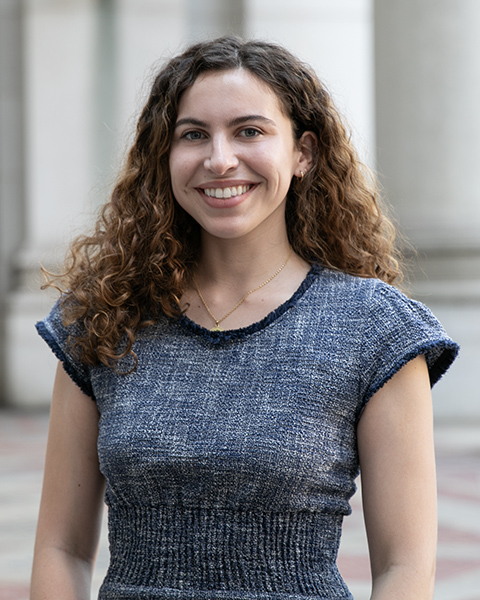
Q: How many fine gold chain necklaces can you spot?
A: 1